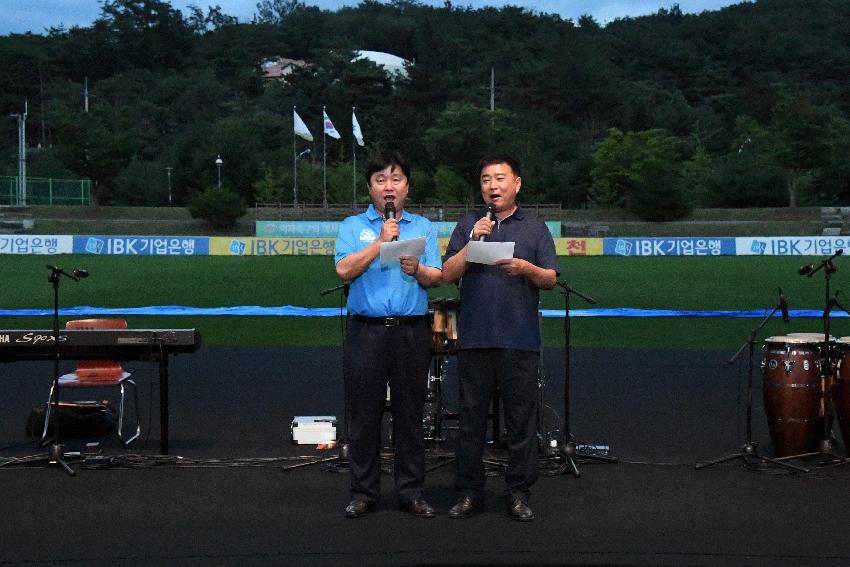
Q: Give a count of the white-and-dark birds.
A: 0